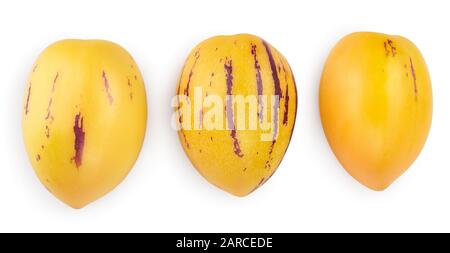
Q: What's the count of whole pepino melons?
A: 3